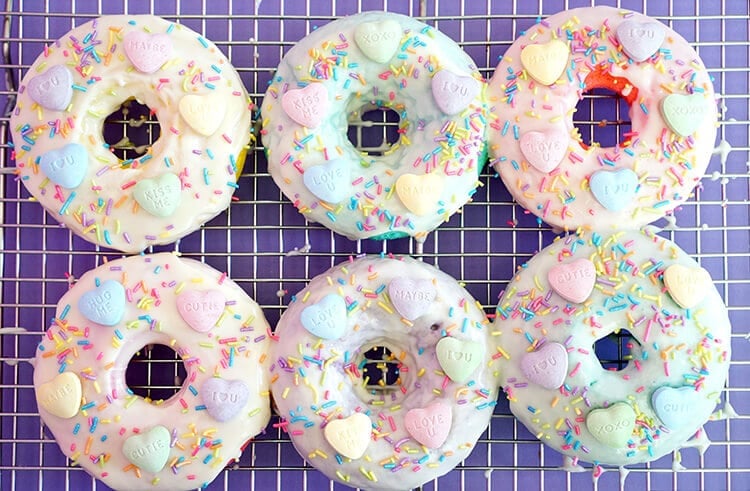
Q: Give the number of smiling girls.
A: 0